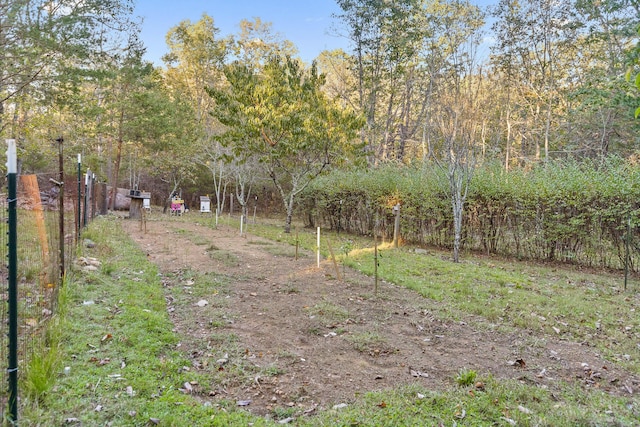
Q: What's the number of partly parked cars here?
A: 0